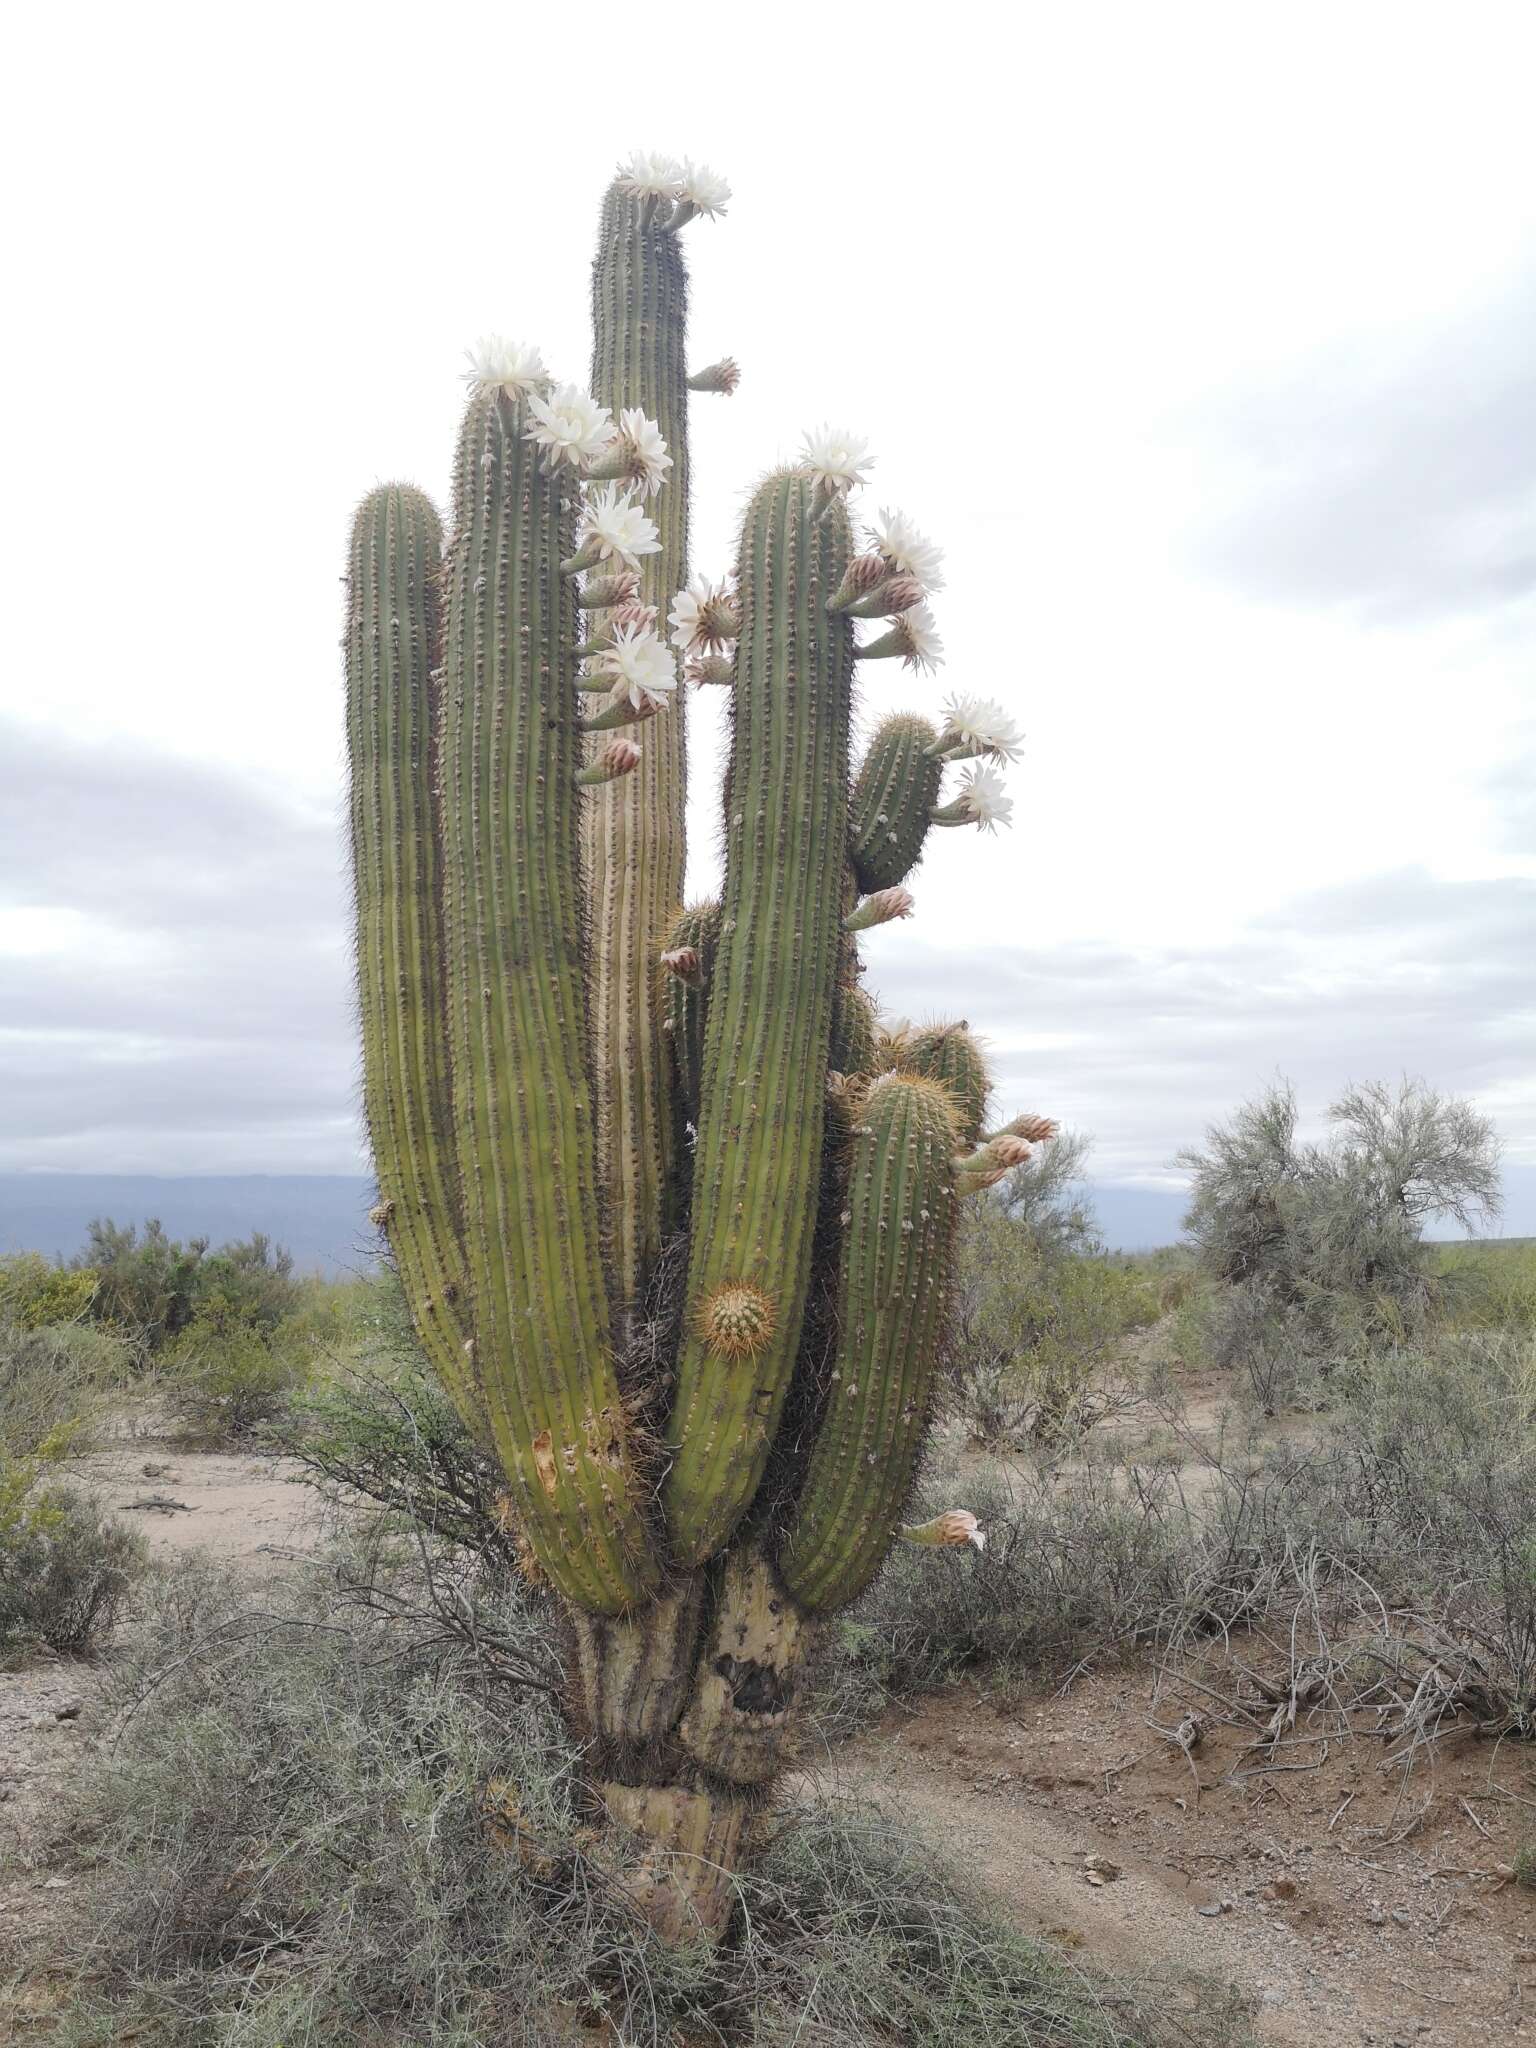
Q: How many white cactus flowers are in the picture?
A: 14